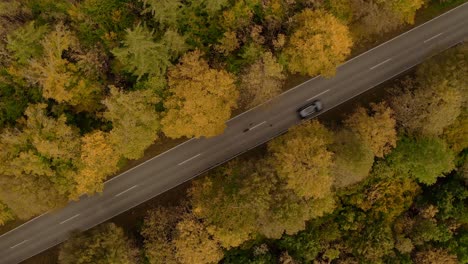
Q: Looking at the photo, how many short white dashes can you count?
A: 8